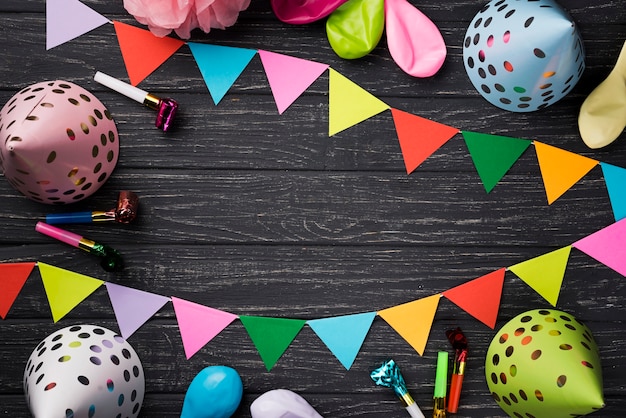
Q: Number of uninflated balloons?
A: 6